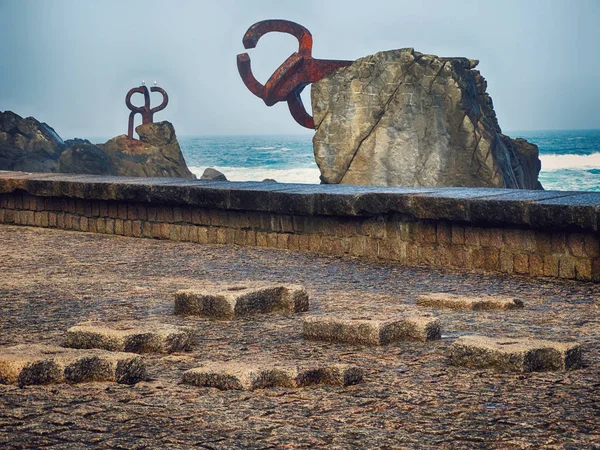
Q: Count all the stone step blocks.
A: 7